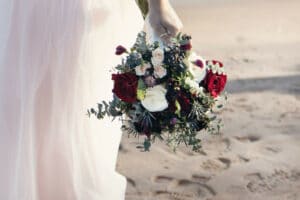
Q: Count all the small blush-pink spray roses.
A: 3